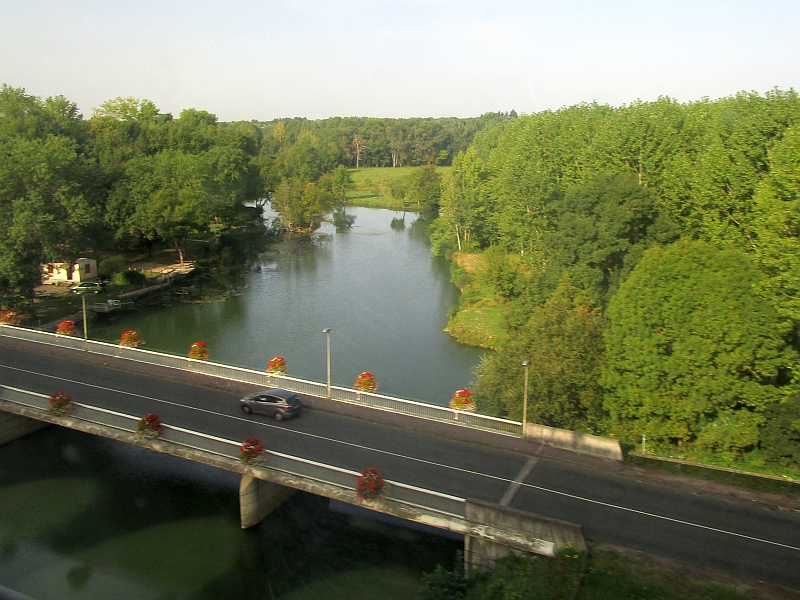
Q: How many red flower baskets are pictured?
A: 11